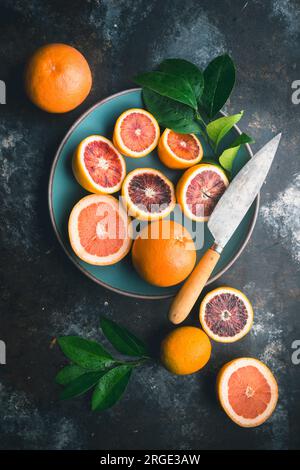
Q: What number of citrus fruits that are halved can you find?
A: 8